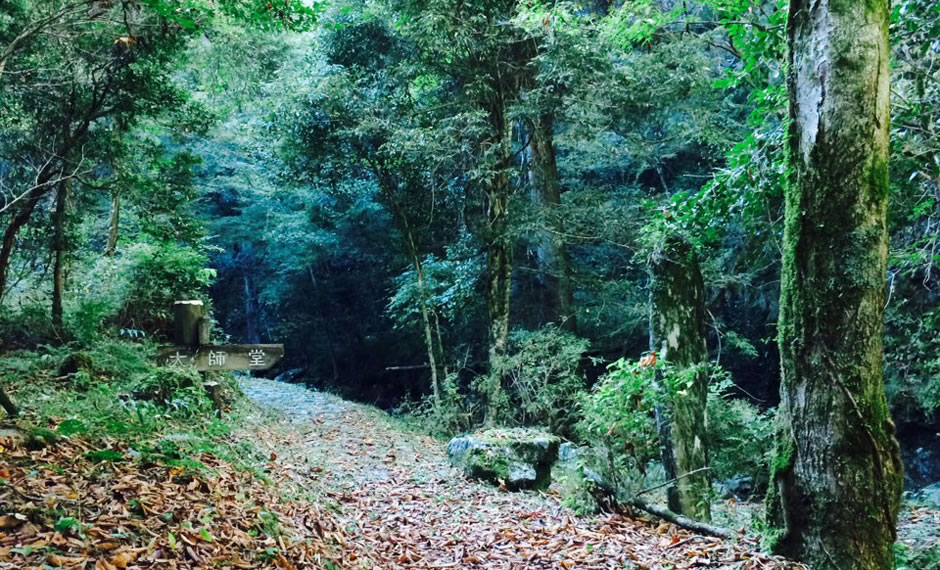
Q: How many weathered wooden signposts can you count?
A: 1